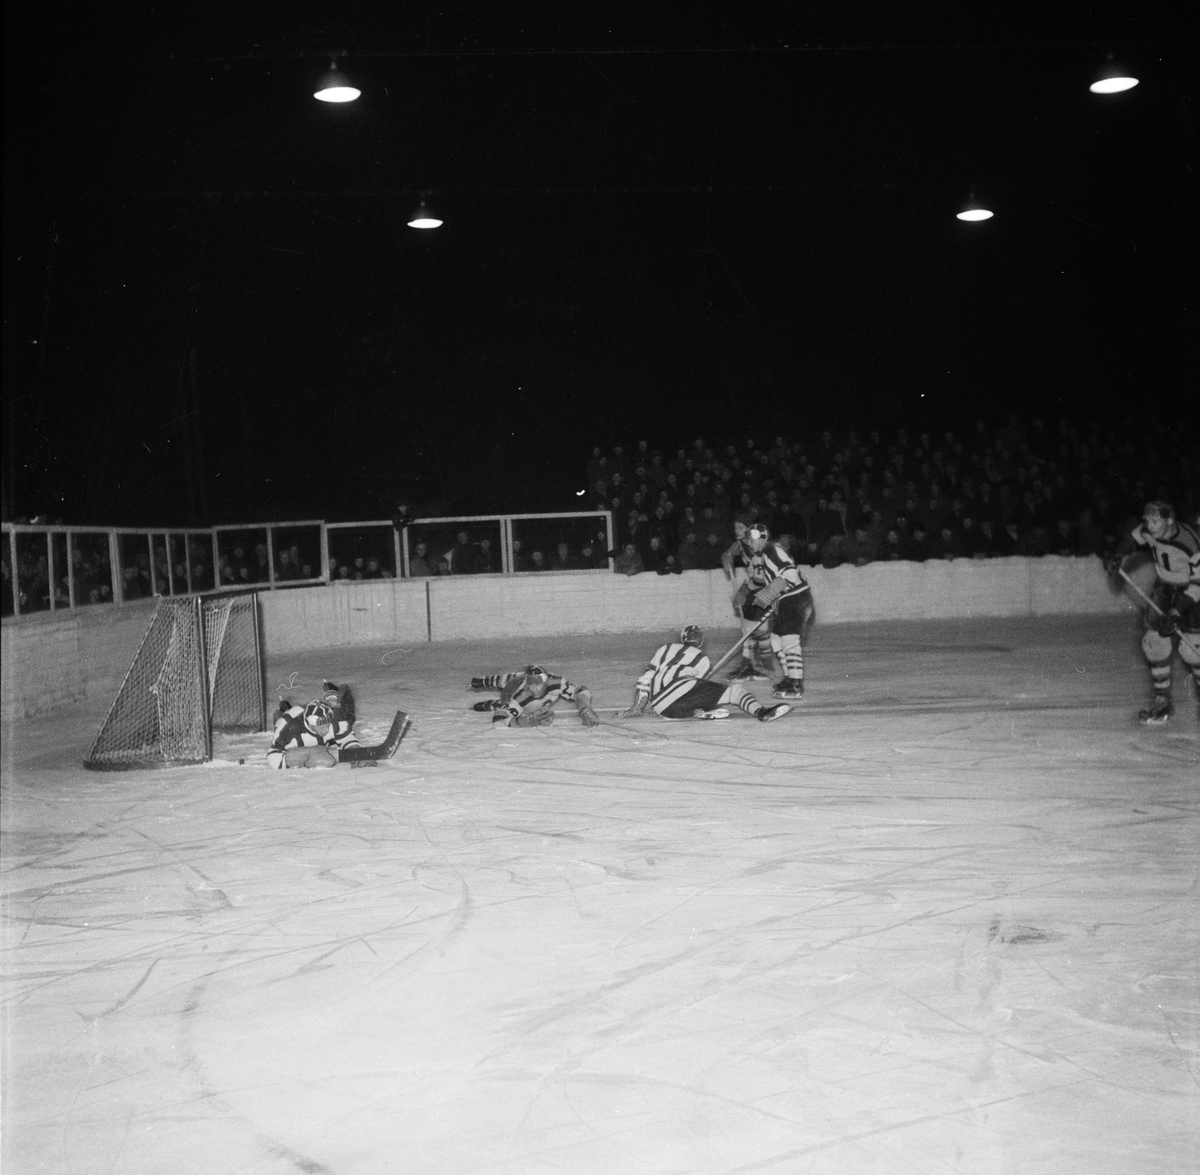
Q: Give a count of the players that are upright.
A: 3